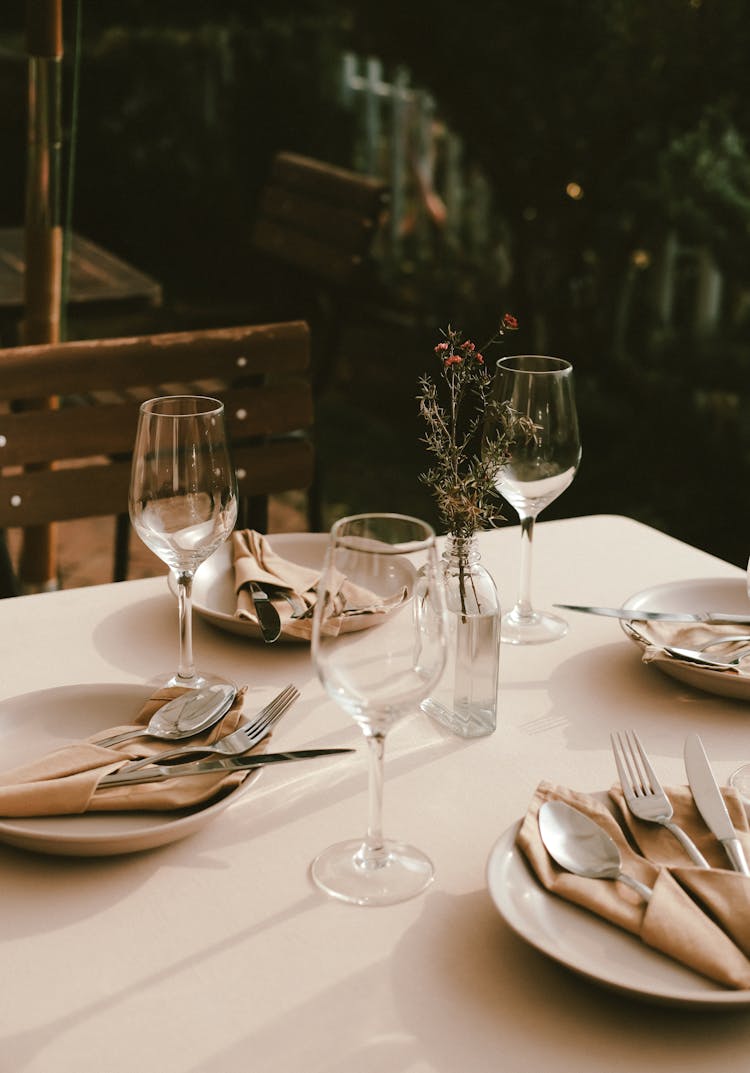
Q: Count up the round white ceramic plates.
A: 4